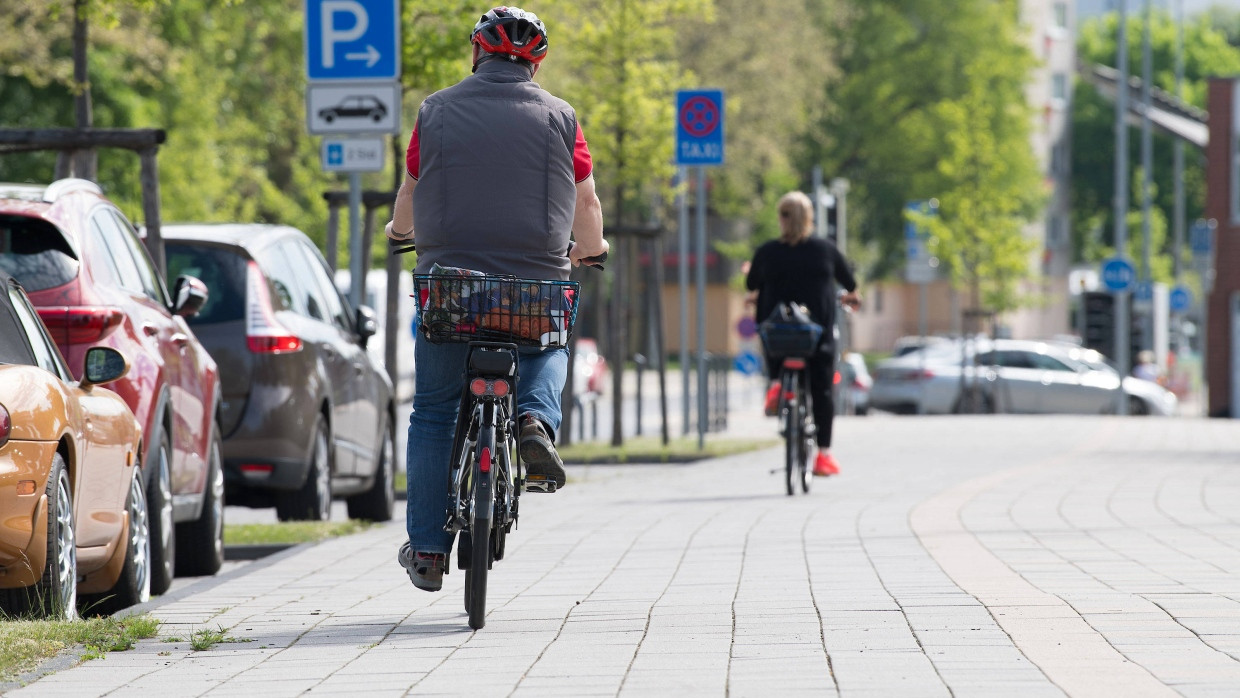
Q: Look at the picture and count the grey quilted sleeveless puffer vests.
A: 1